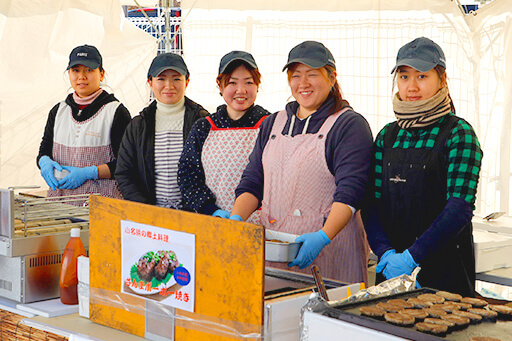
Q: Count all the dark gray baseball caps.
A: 5